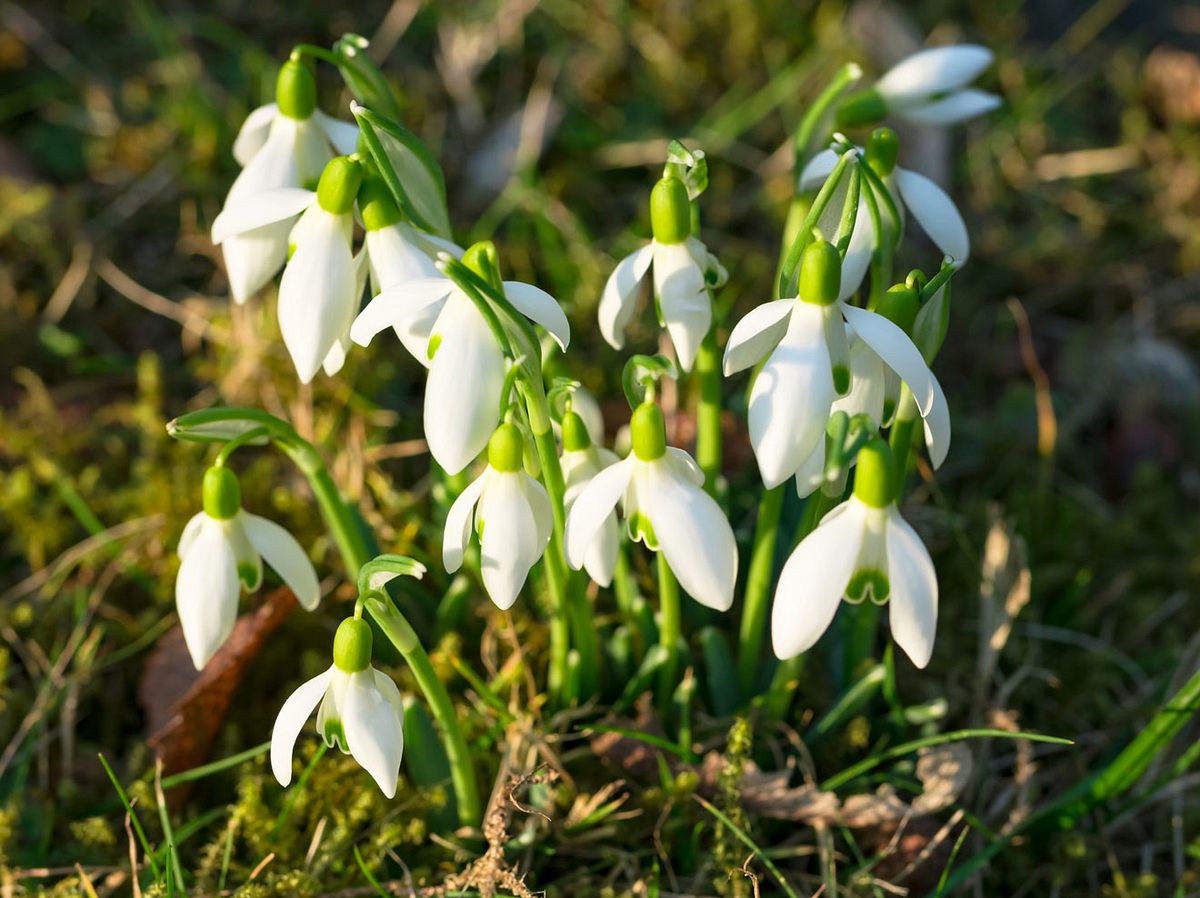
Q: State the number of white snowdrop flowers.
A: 15